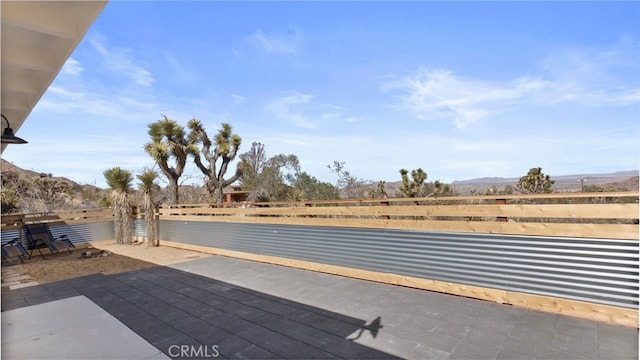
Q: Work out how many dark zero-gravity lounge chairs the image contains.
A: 2